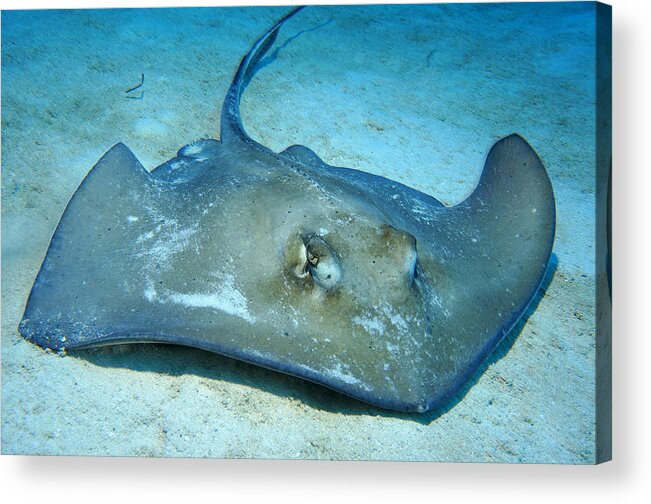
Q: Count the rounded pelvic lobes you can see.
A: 2